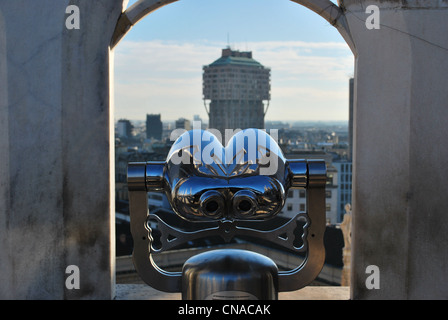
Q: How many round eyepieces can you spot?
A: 2